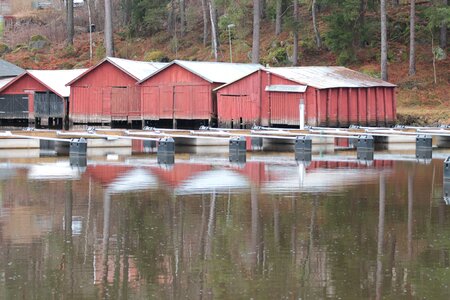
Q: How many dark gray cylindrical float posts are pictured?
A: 7